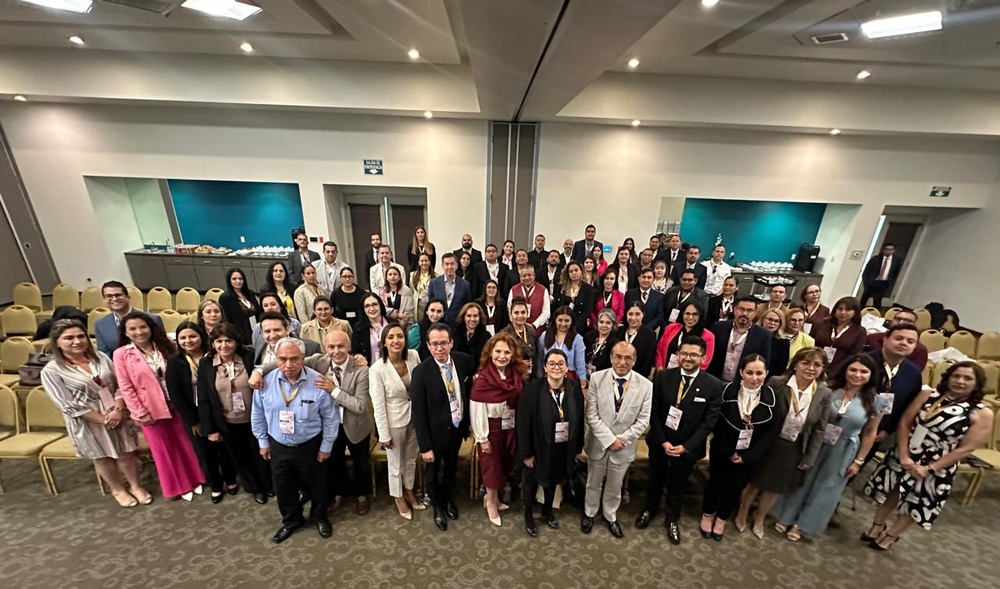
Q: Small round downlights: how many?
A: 10